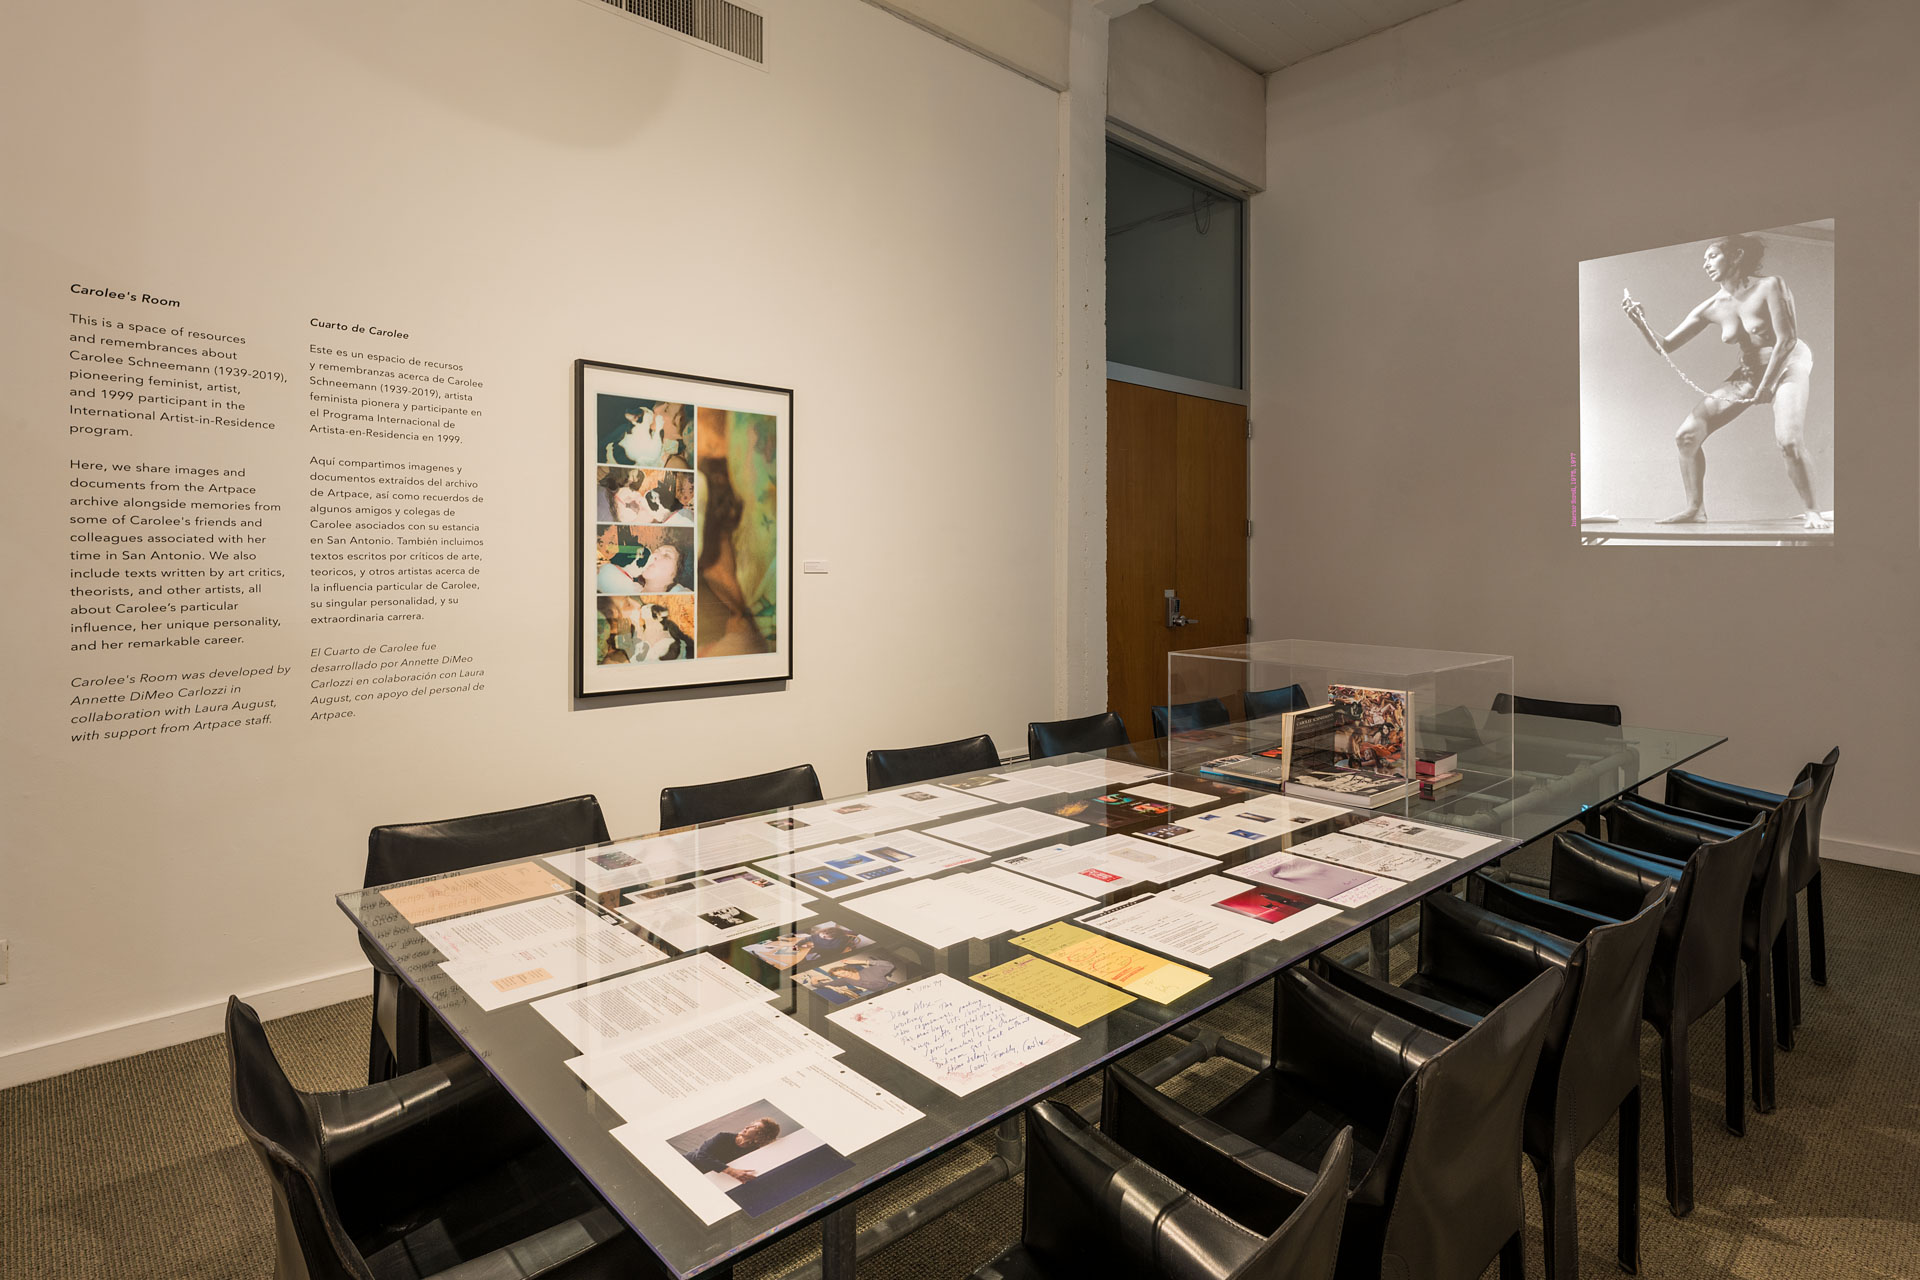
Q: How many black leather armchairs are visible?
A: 14